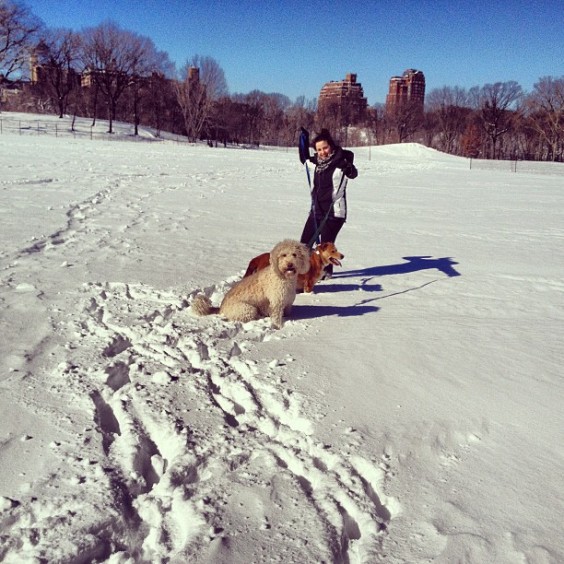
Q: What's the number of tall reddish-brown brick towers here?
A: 2